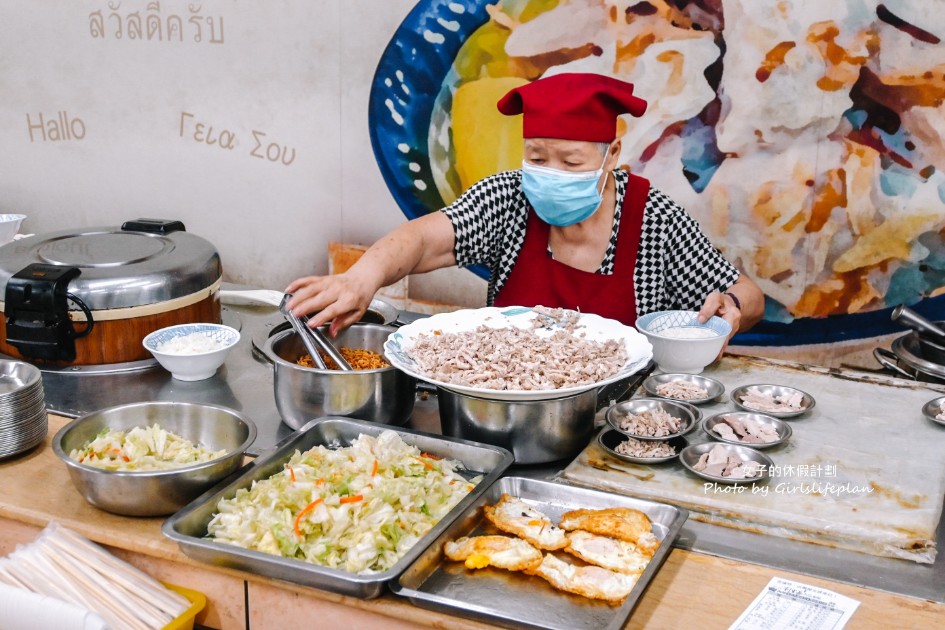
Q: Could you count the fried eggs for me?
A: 5